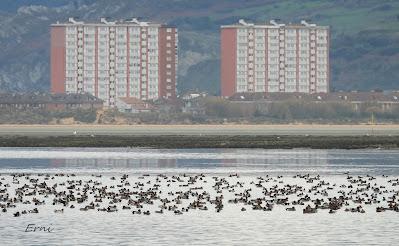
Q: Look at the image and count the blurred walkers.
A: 0